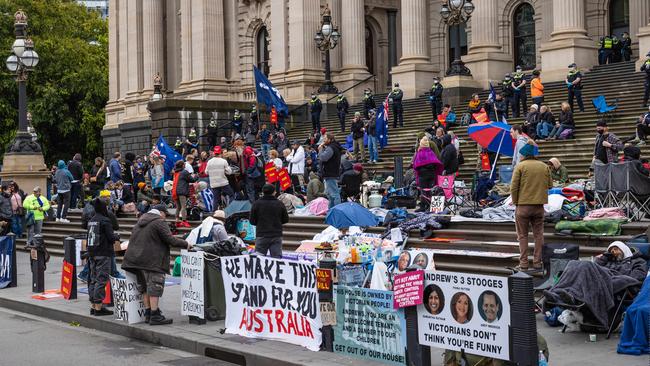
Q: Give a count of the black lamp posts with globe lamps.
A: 3